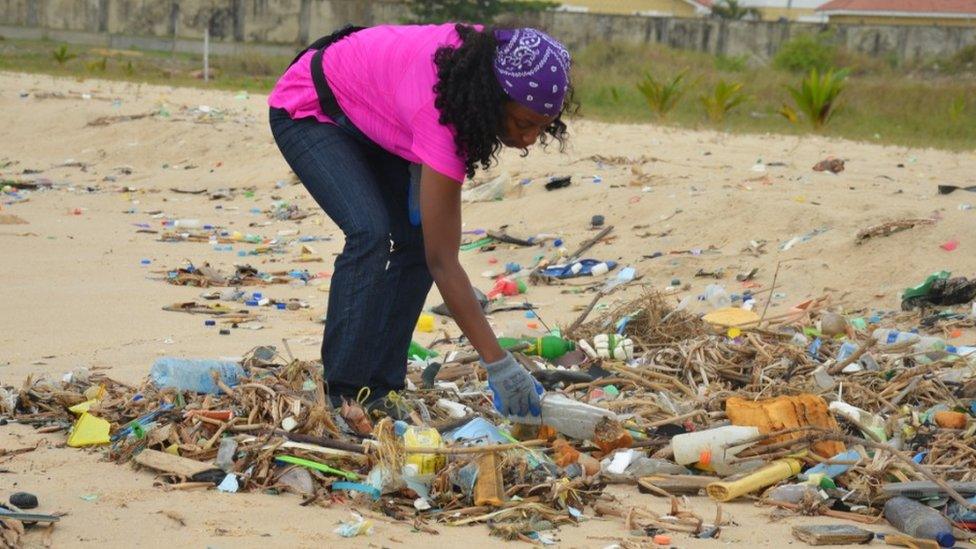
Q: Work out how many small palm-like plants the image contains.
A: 3